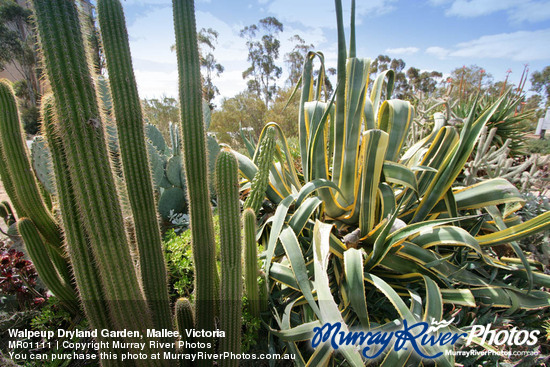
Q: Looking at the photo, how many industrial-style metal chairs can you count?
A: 0